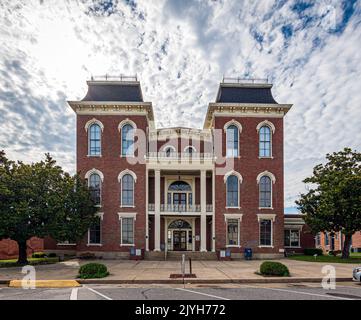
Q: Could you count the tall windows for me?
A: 12